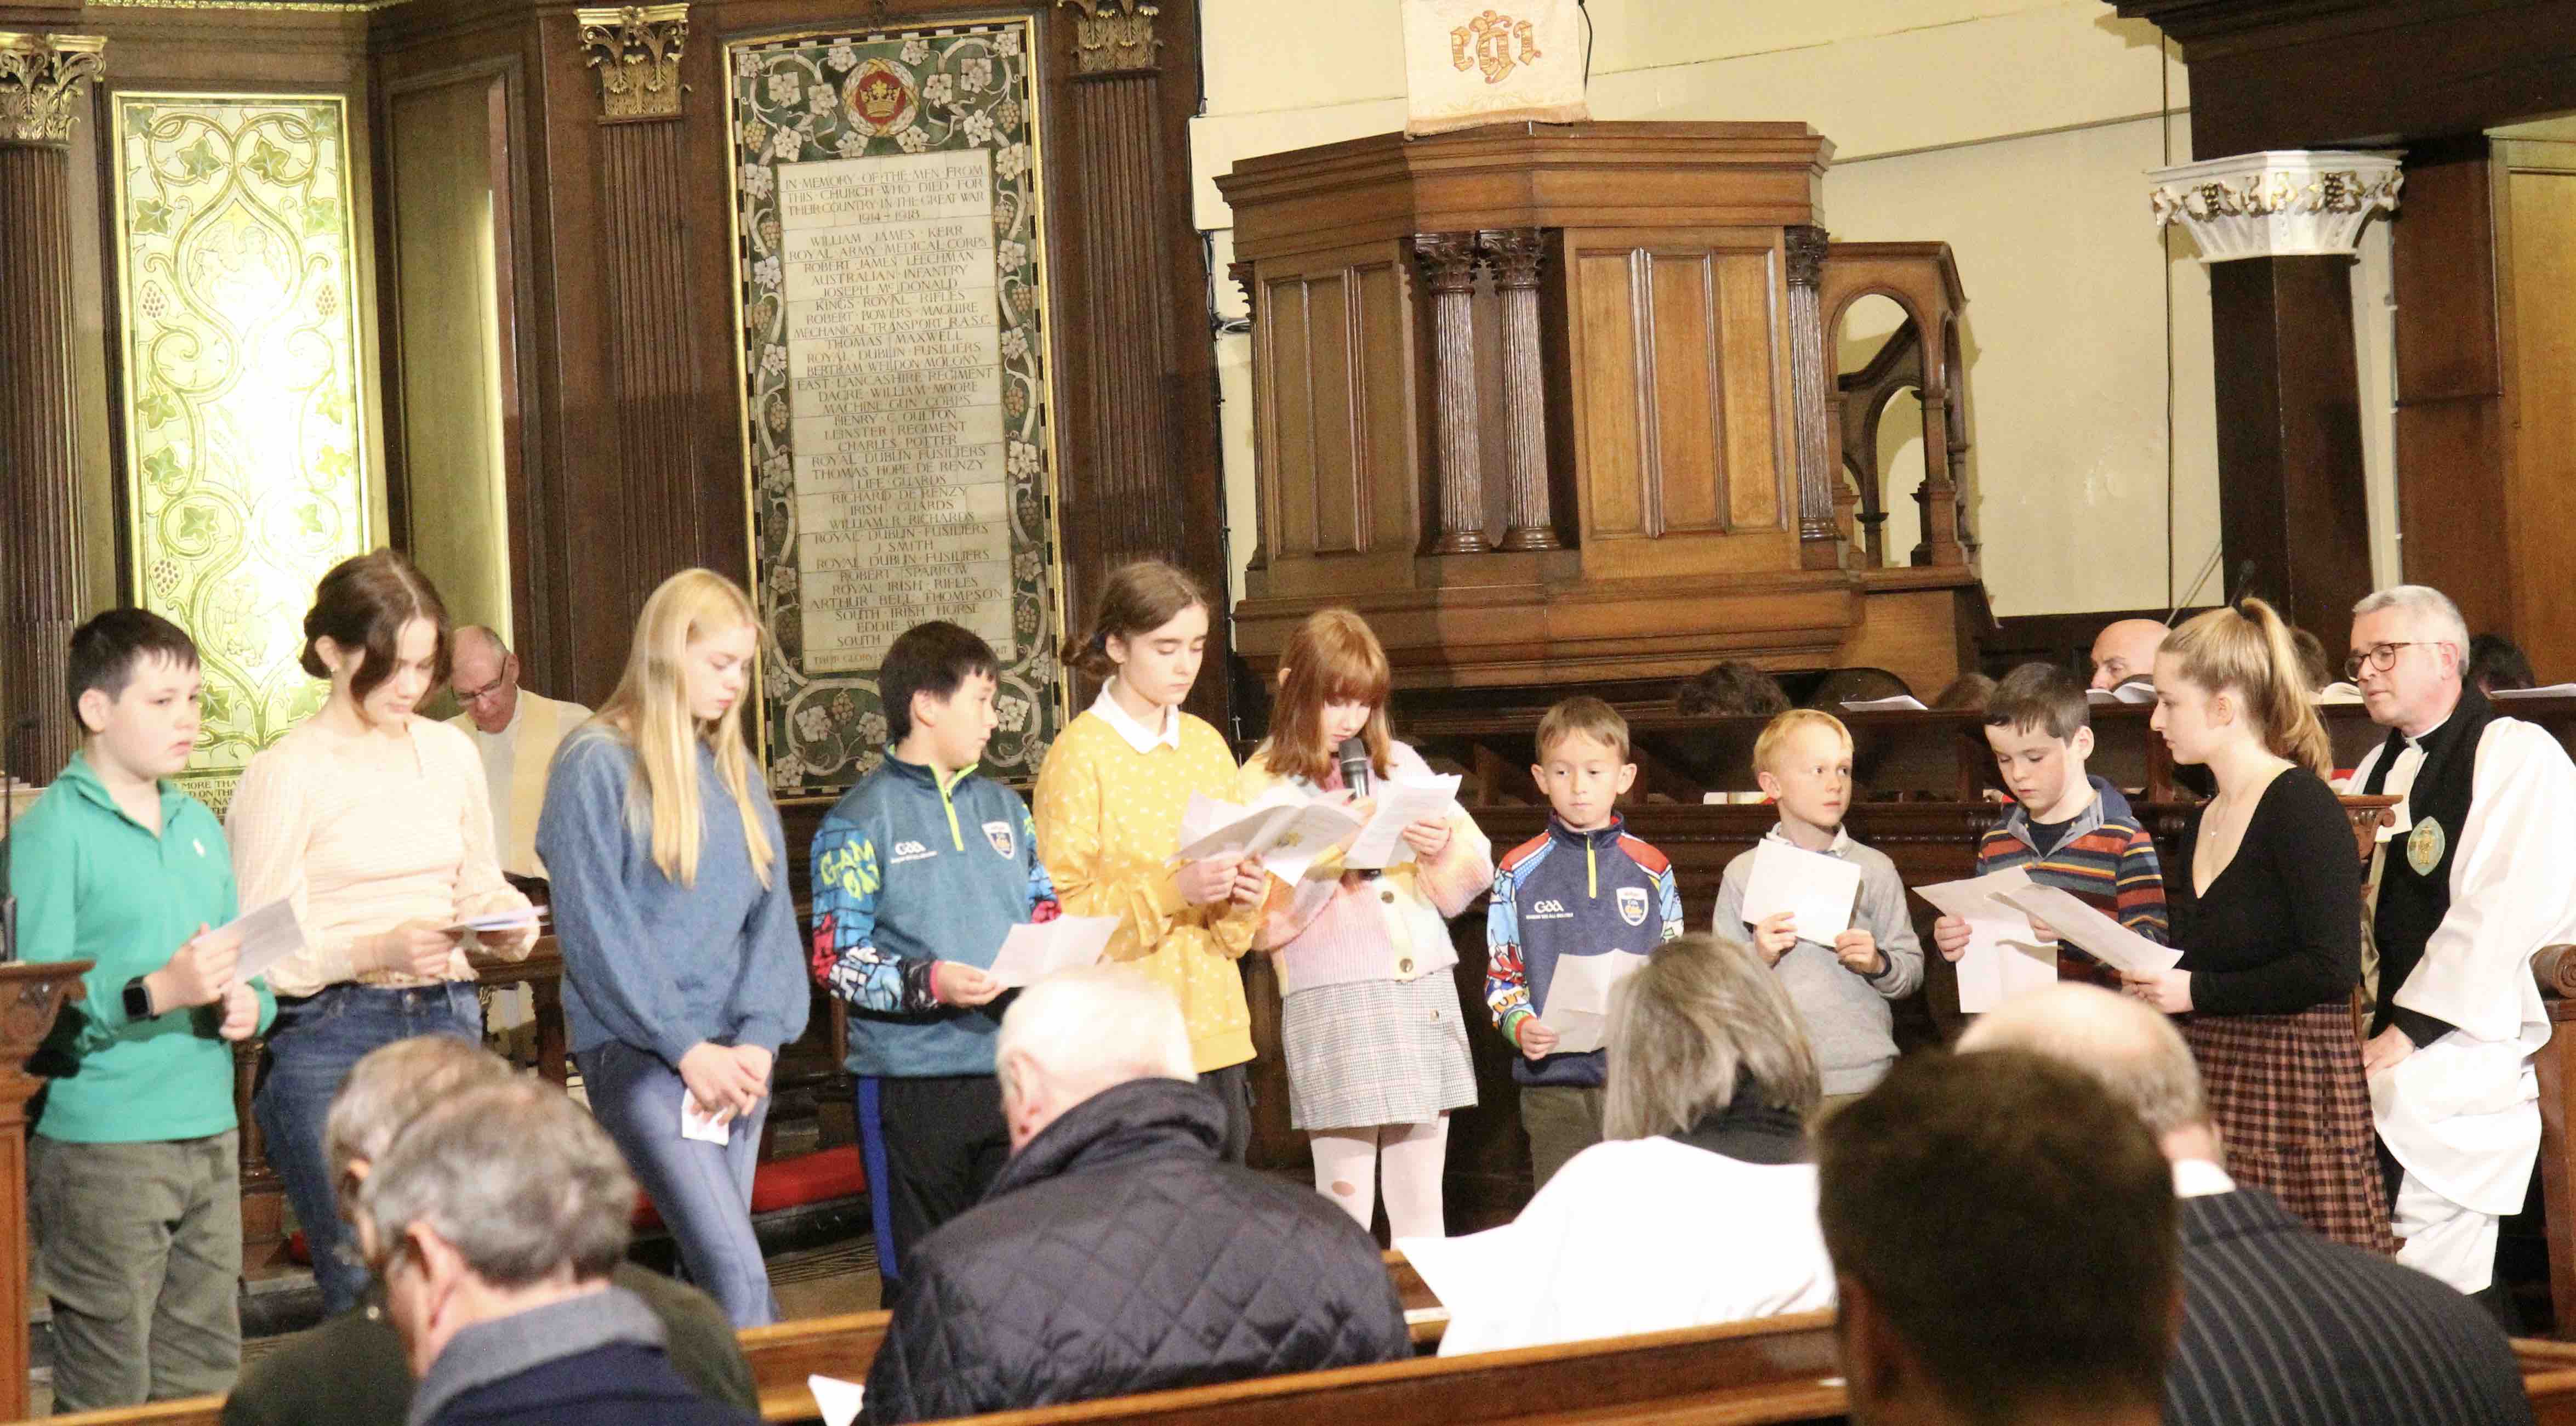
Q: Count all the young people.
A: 10